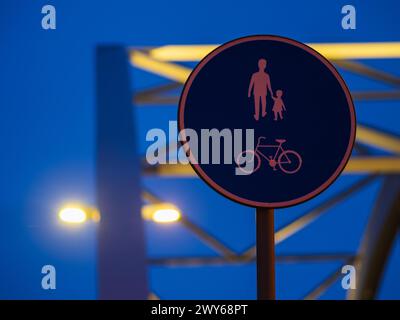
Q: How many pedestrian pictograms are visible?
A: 2